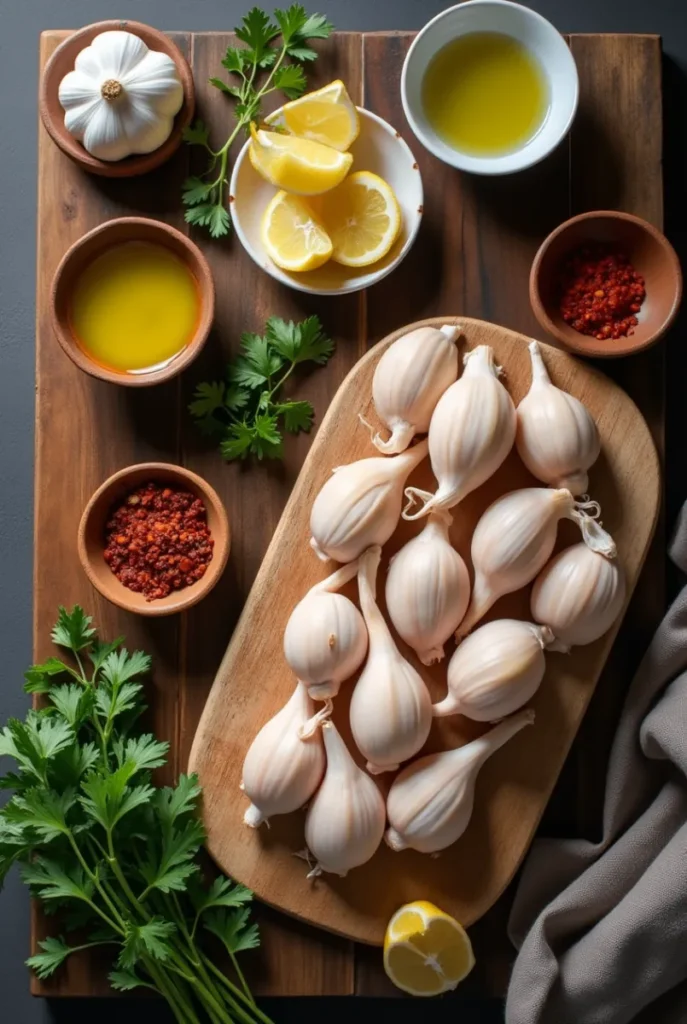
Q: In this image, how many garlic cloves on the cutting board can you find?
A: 13